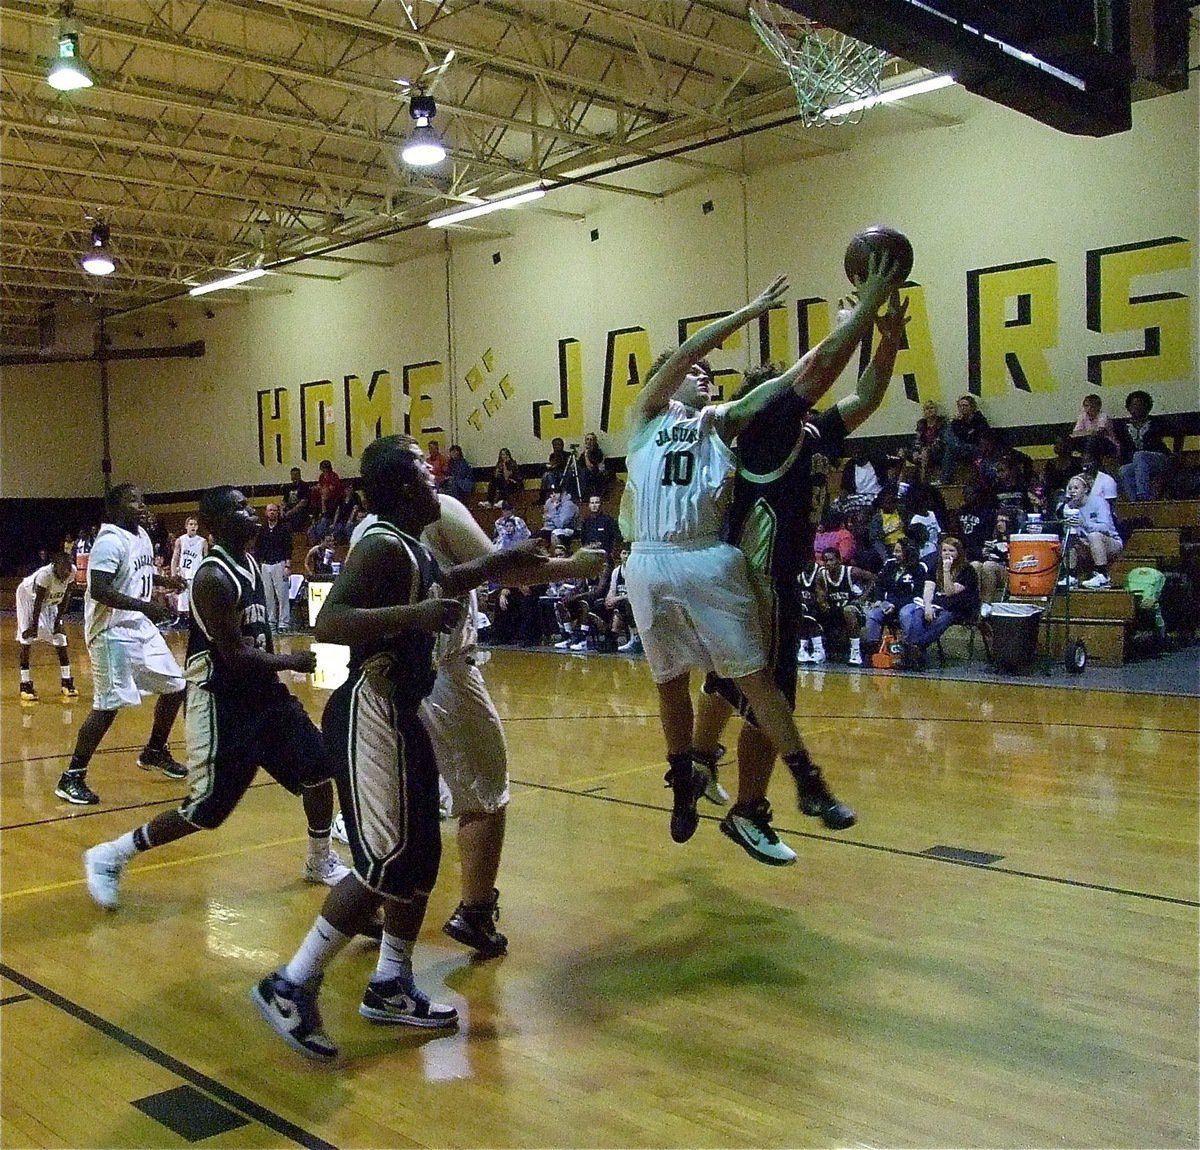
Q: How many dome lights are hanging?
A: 3